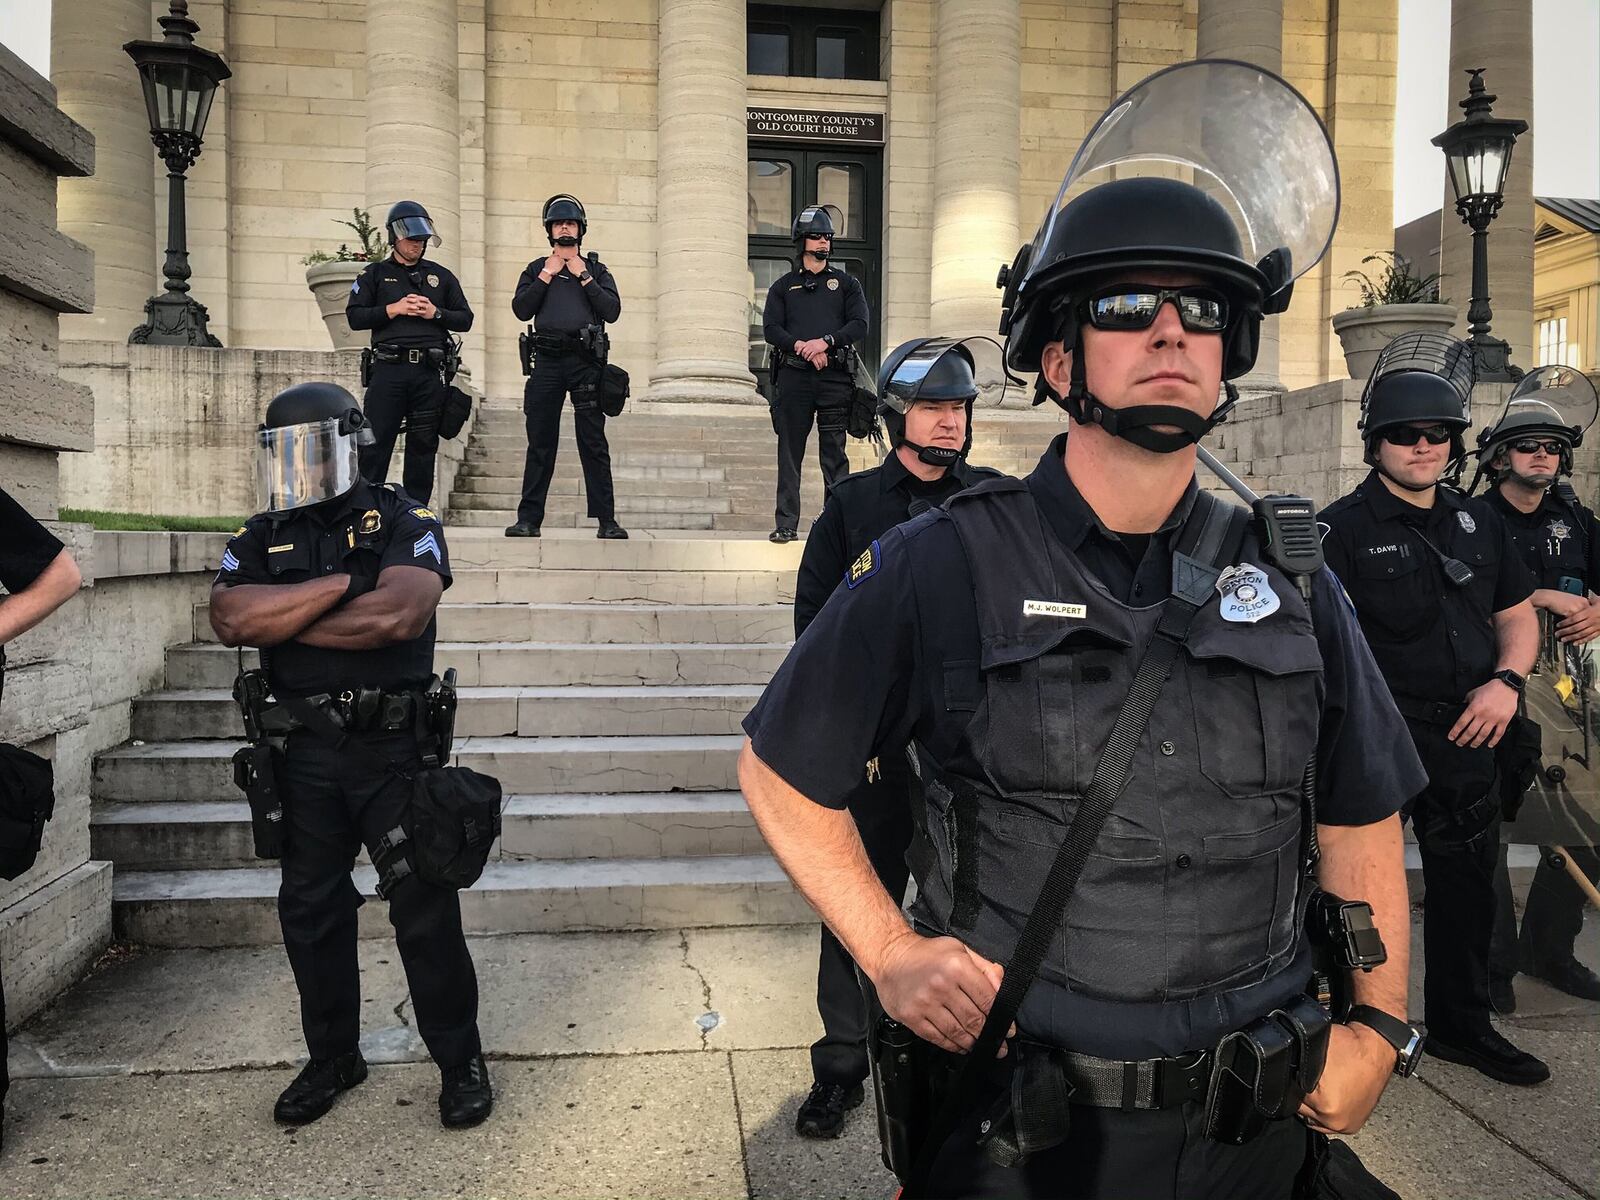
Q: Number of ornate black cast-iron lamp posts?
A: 2